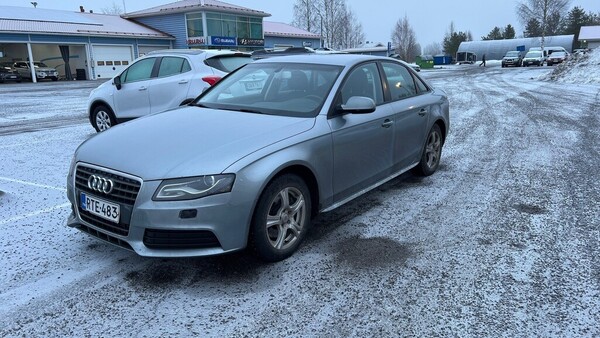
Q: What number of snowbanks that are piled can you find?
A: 1